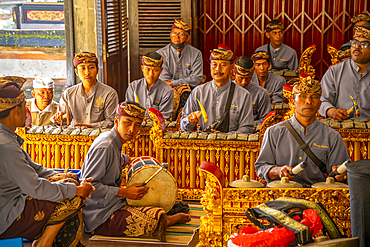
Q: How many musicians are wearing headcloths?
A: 14